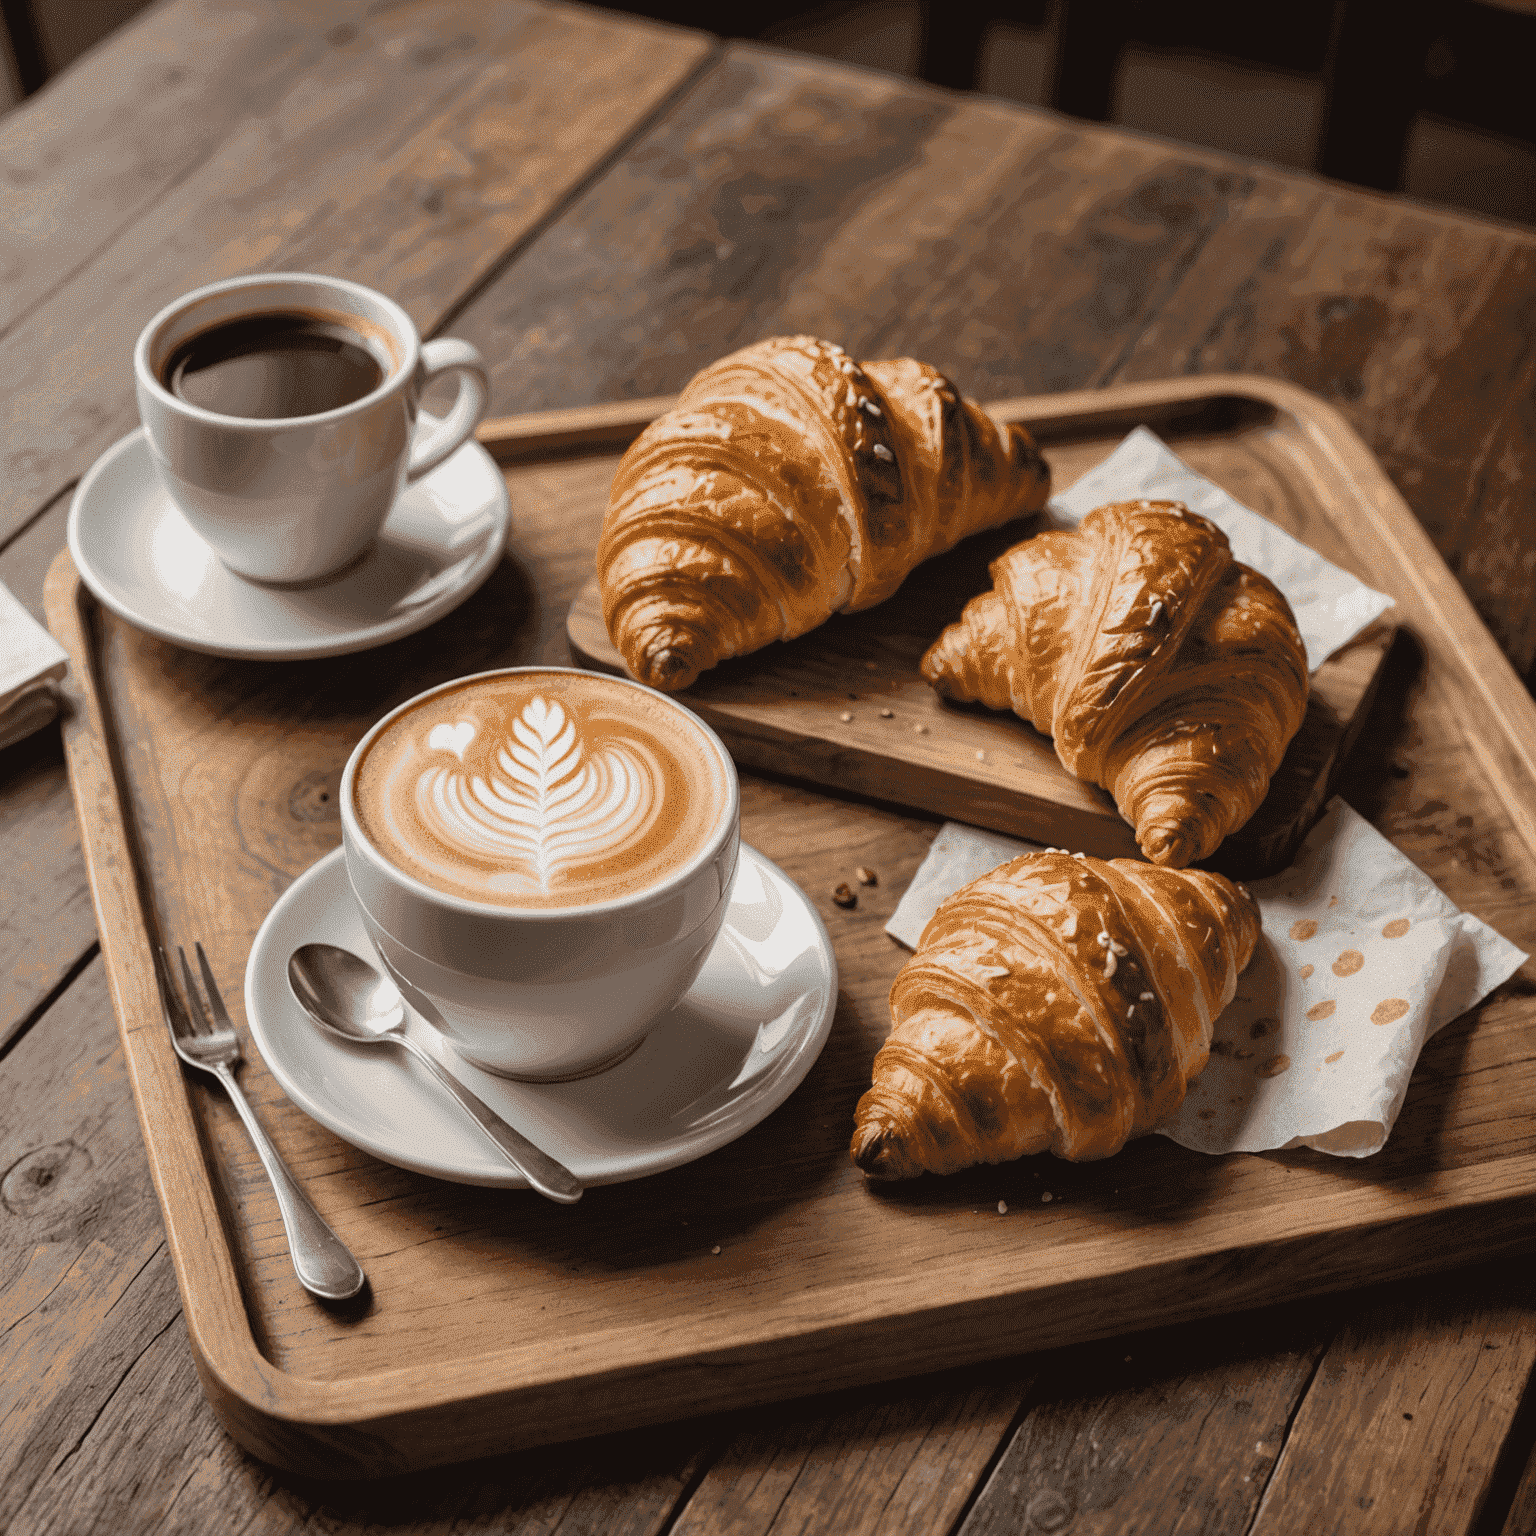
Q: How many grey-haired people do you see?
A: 0